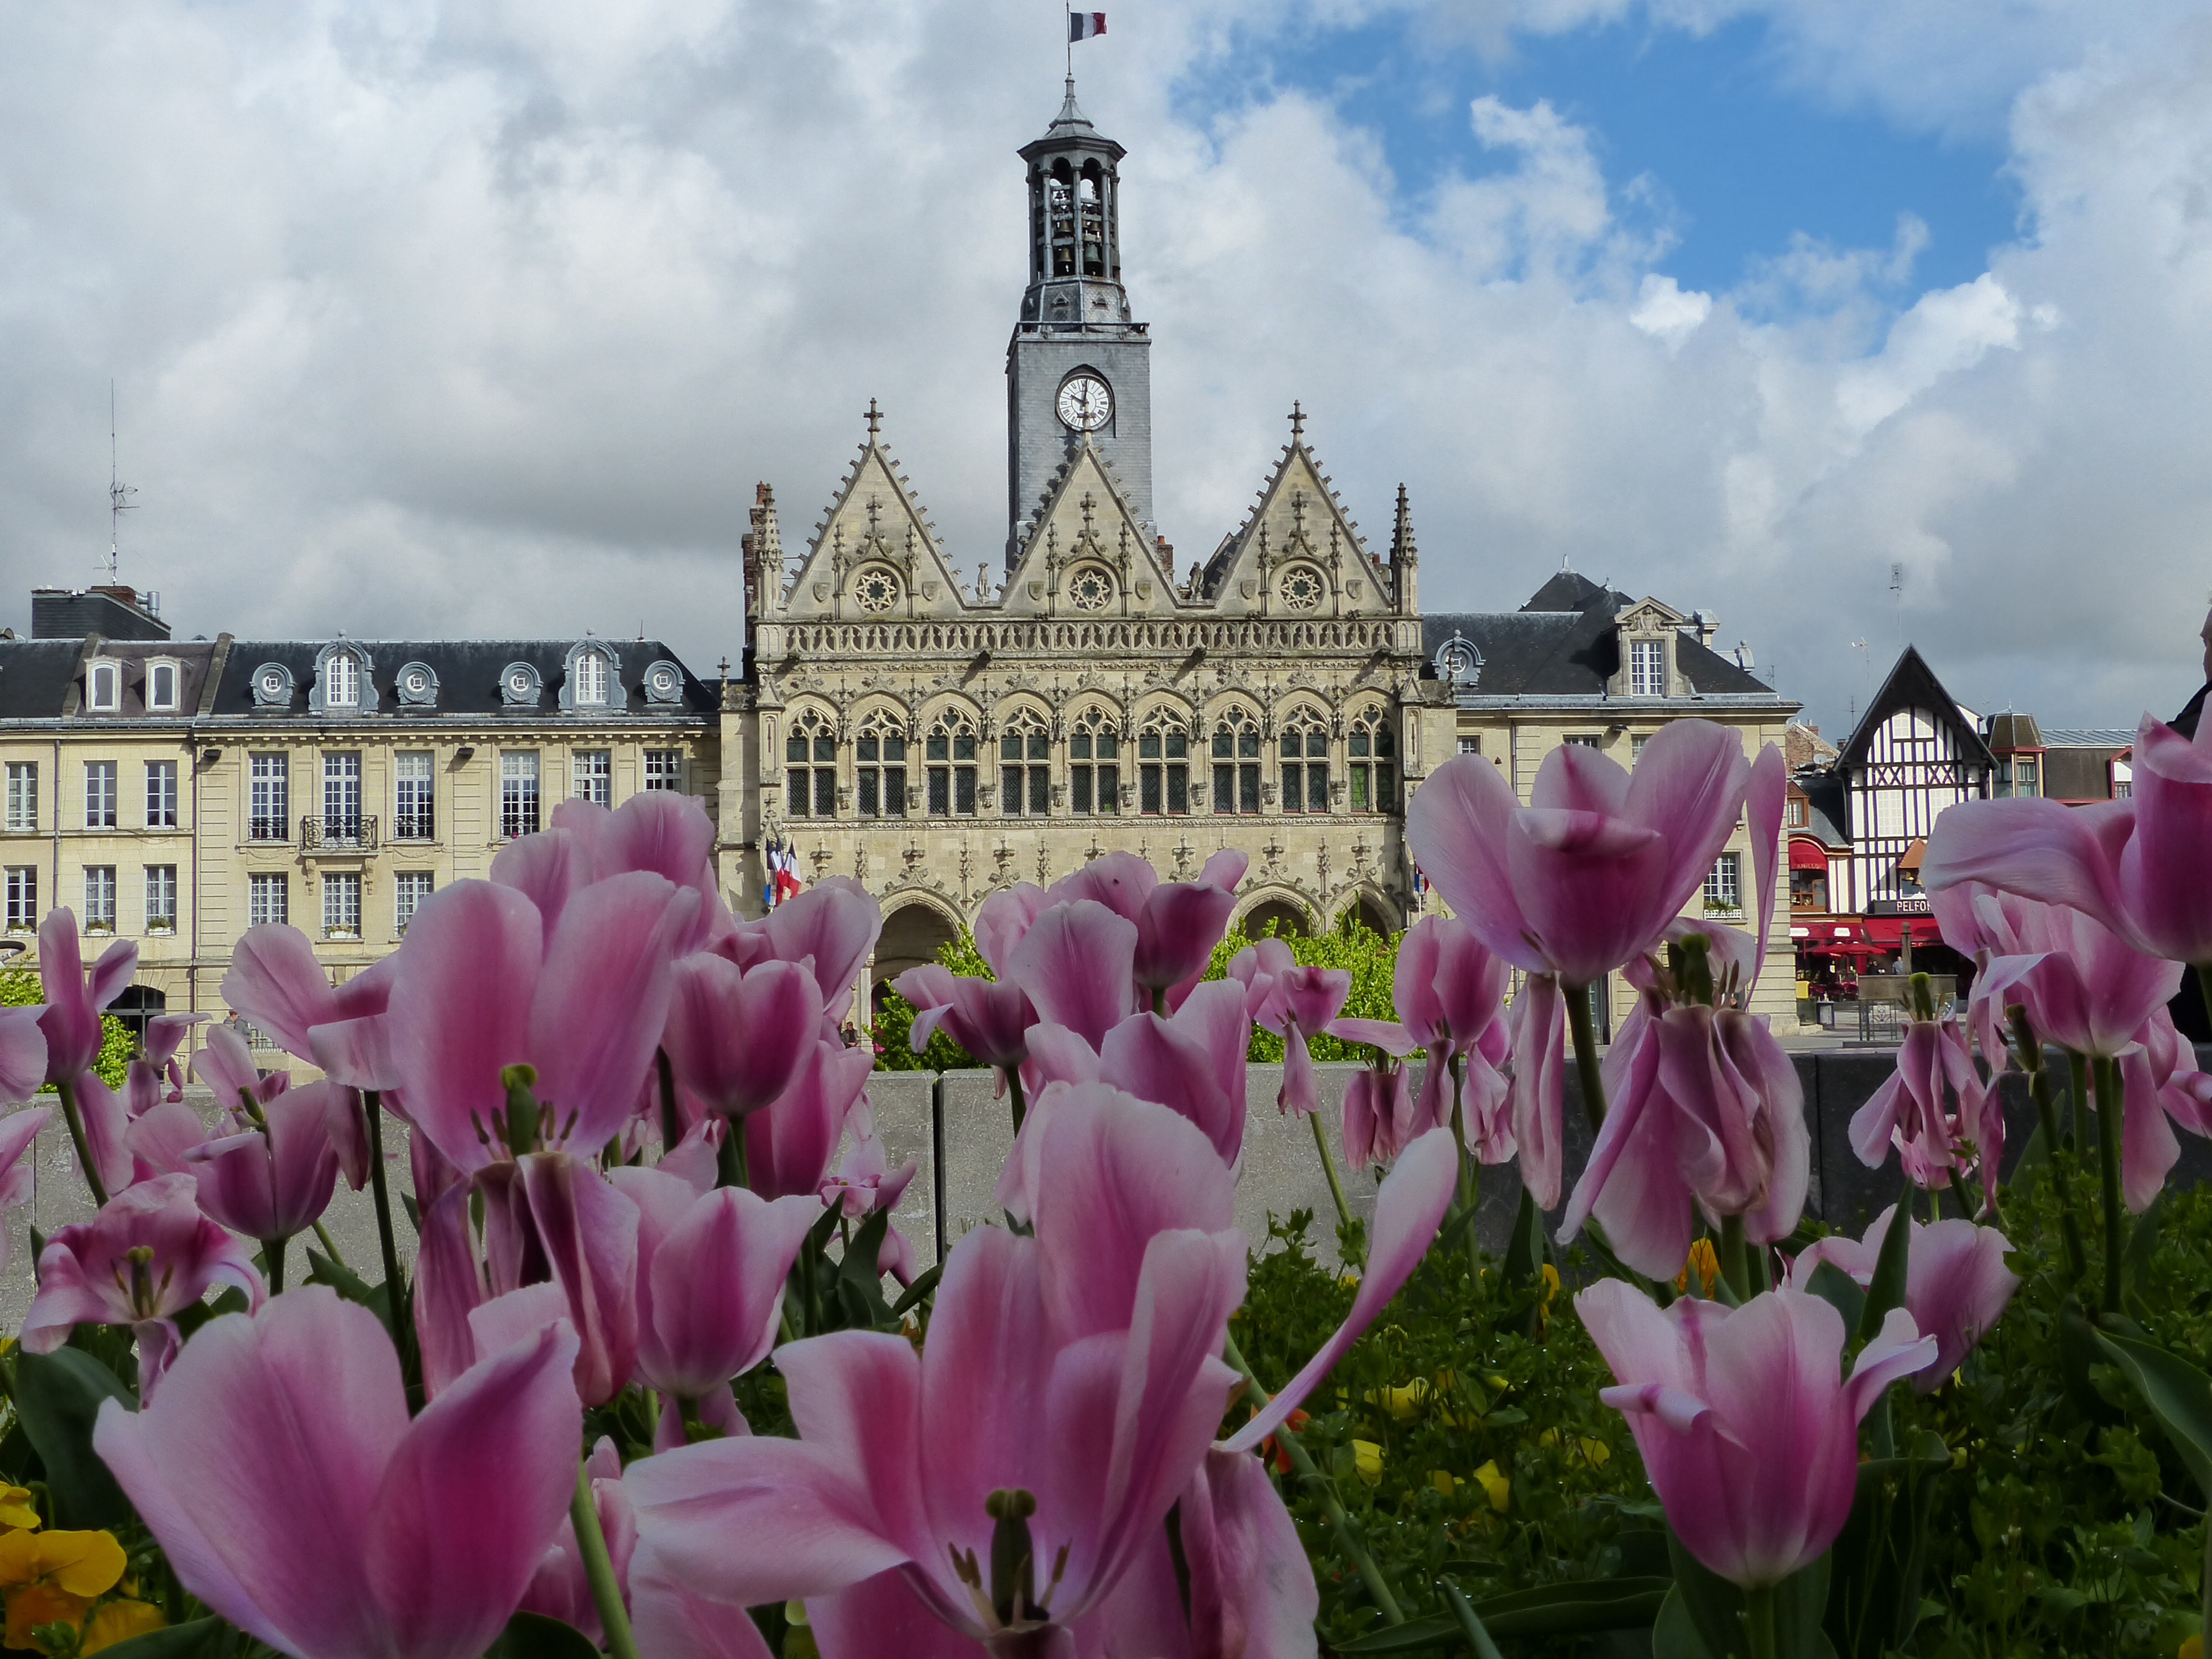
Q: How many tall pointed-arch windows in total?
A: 9